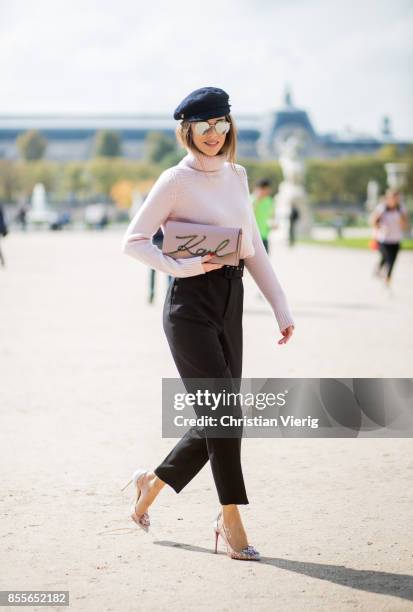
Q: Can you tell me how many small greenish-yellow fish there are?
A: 0